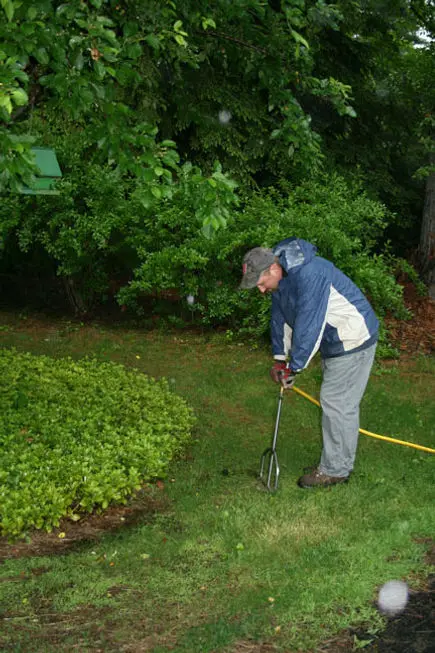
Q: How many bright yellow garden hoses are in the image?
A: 1